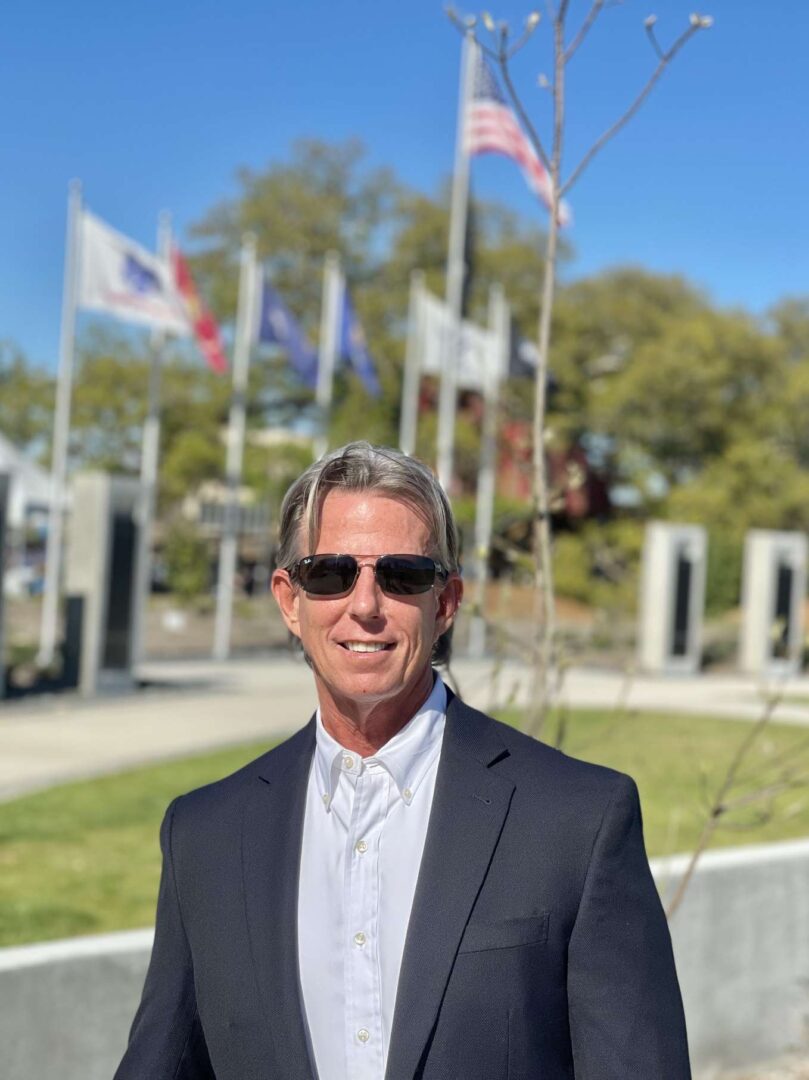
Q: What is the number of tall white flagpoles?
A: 7